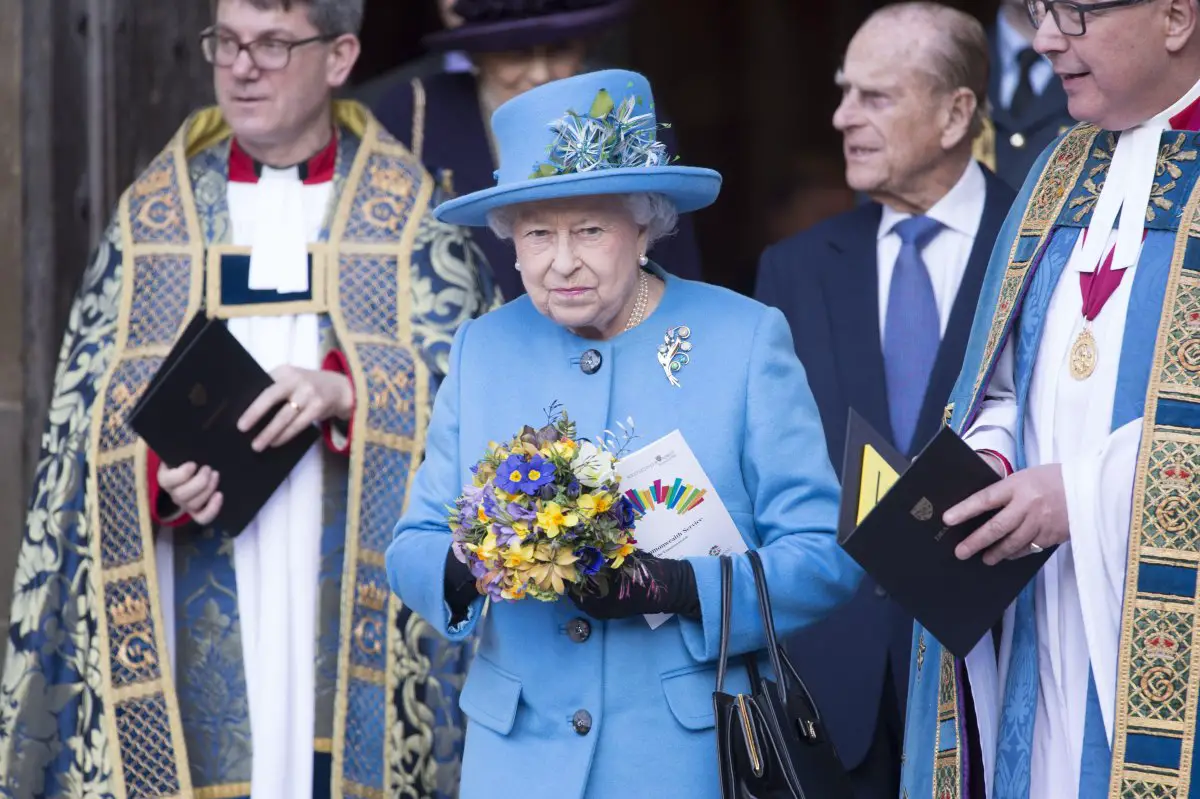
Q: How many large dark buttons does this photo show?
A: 3